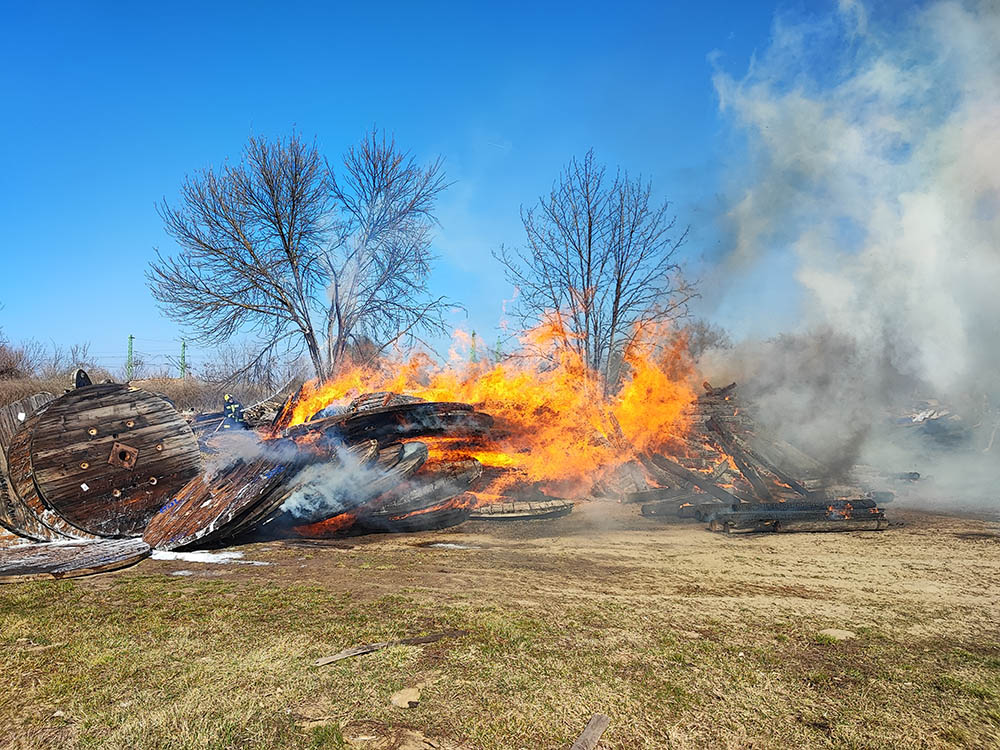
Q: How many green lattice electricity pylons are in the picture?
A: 4